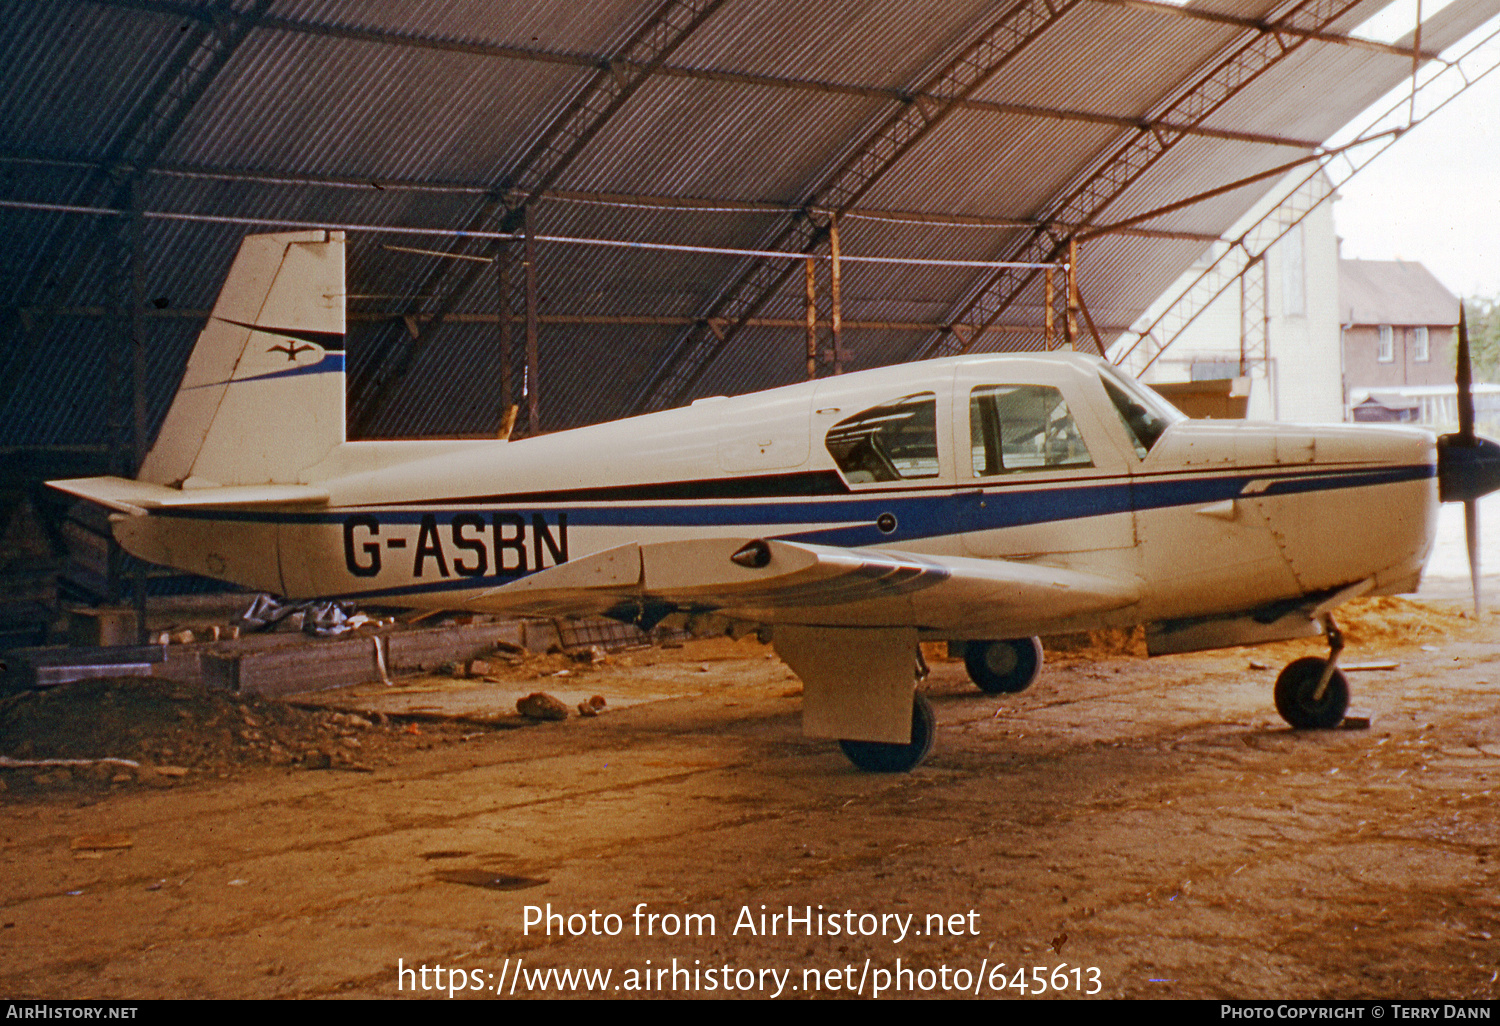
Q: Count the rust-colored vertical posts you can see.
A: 4